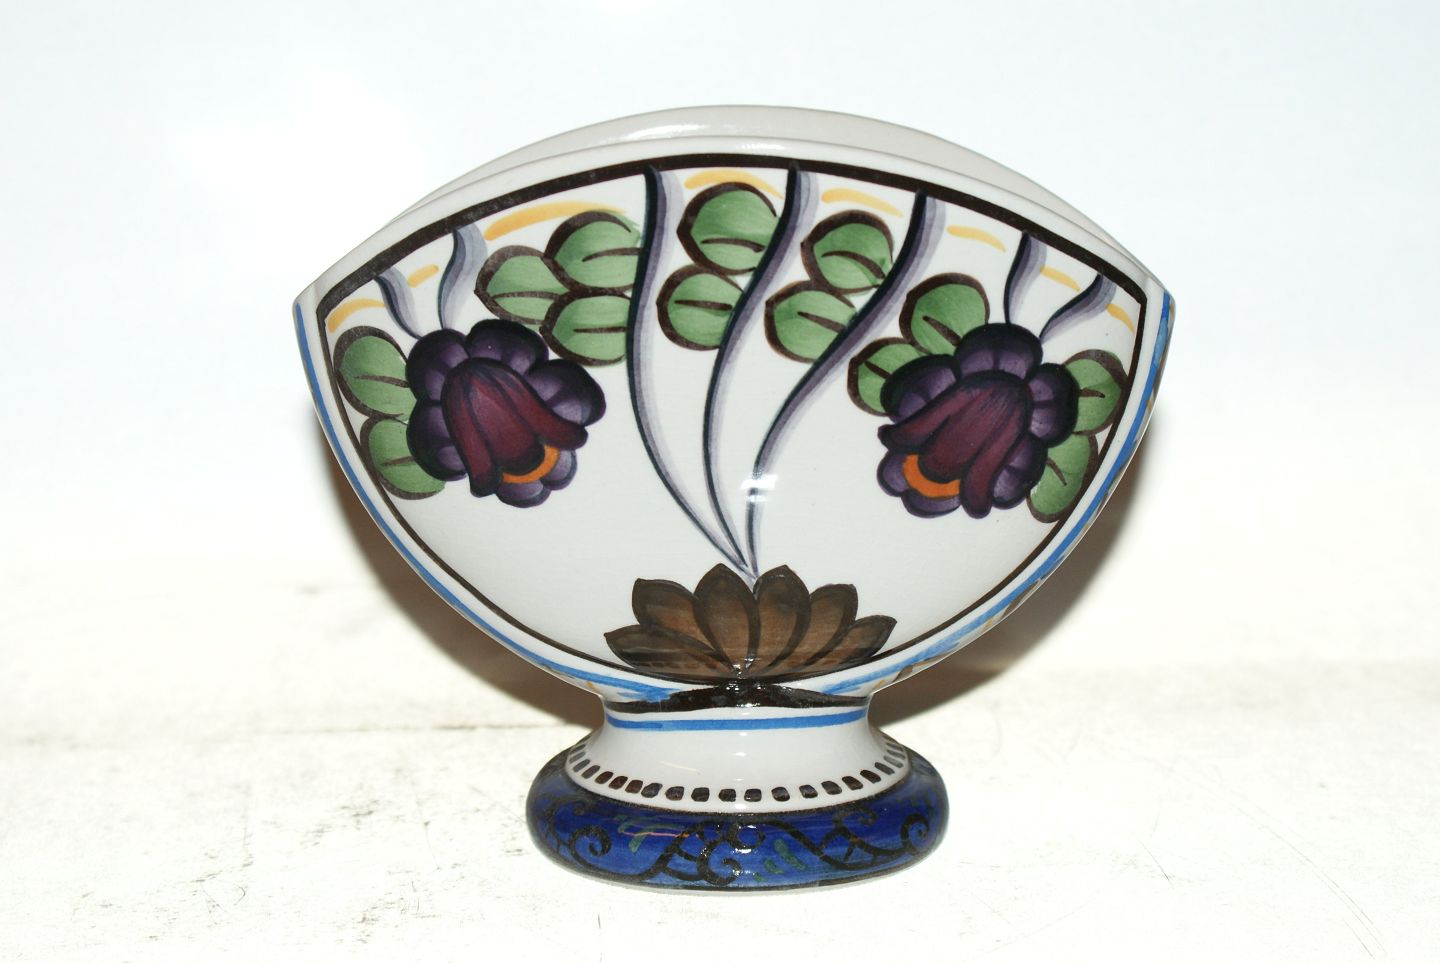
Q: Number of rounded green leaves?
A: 13